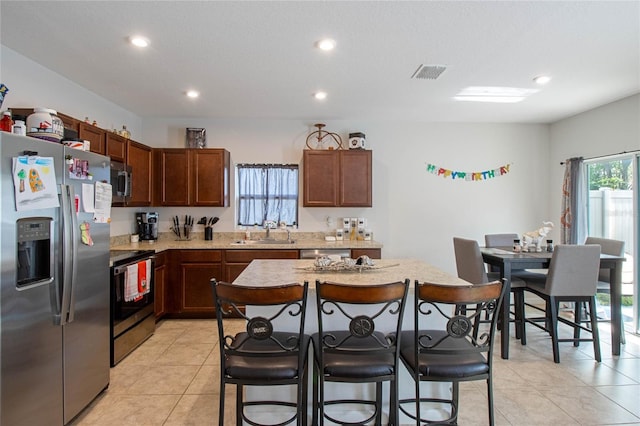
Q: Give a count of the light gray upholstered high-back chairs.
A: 4